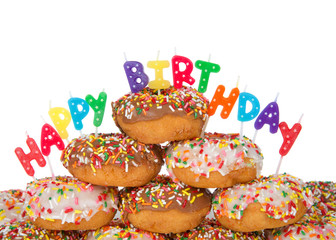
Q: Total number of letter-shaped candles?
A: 13